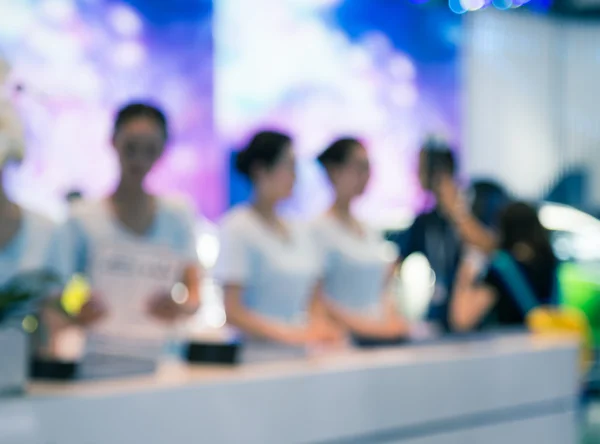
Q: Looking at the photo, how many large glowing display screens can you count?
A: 2